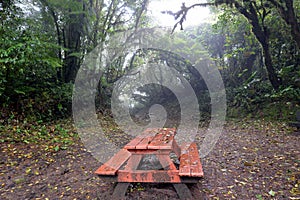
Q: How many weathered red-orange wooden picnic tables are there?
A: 1